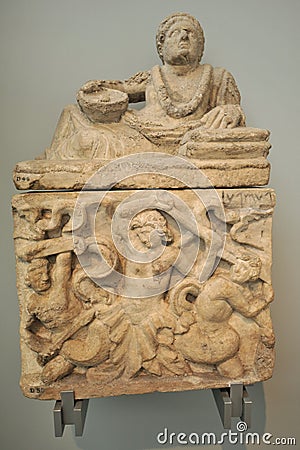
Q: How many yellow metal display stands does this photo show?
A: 0